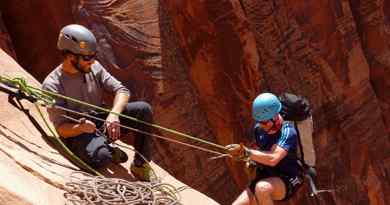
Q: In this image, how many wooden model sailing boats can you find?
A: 0